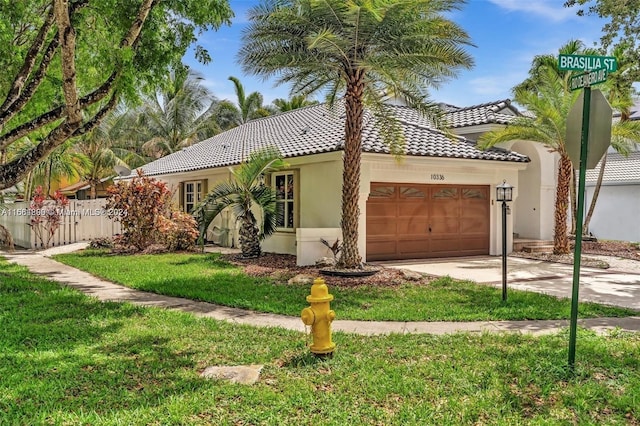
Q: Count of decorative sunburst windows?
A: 4